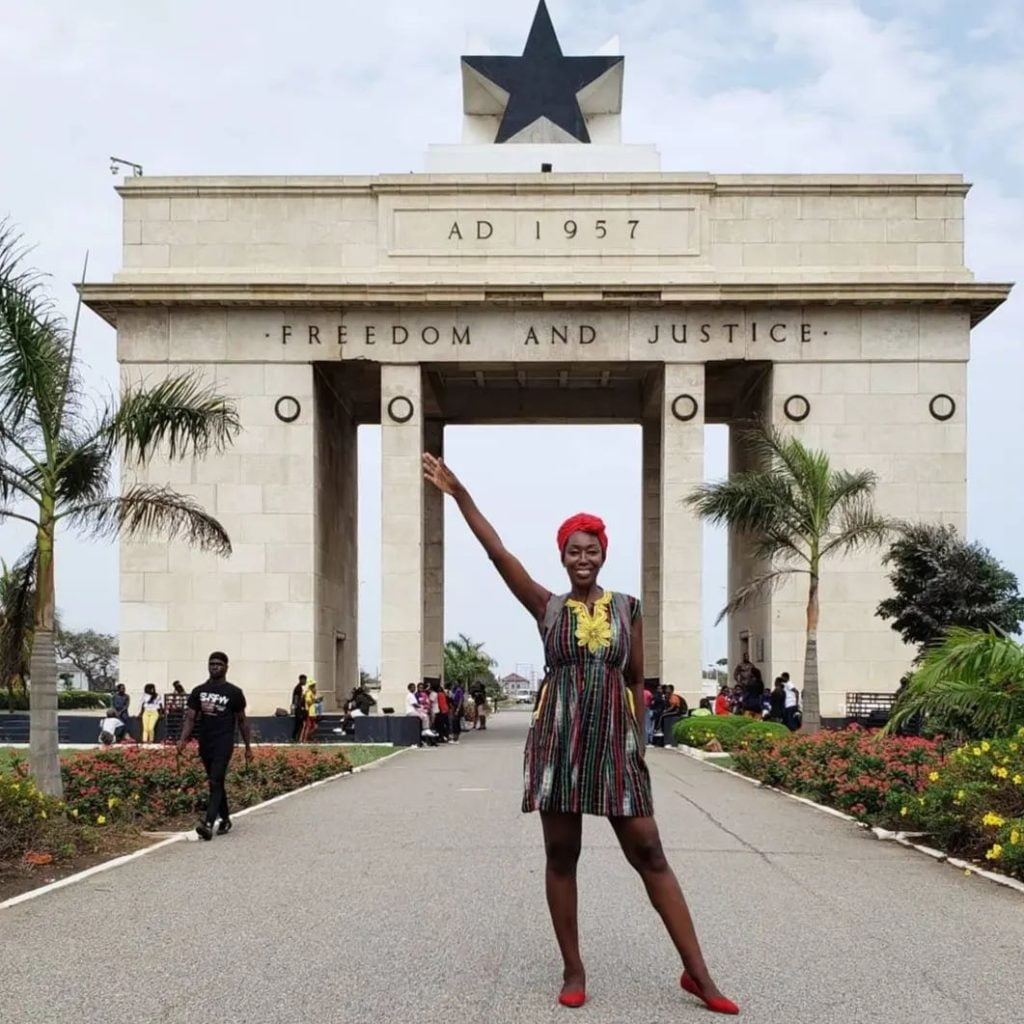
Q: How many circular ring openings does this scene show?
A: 5